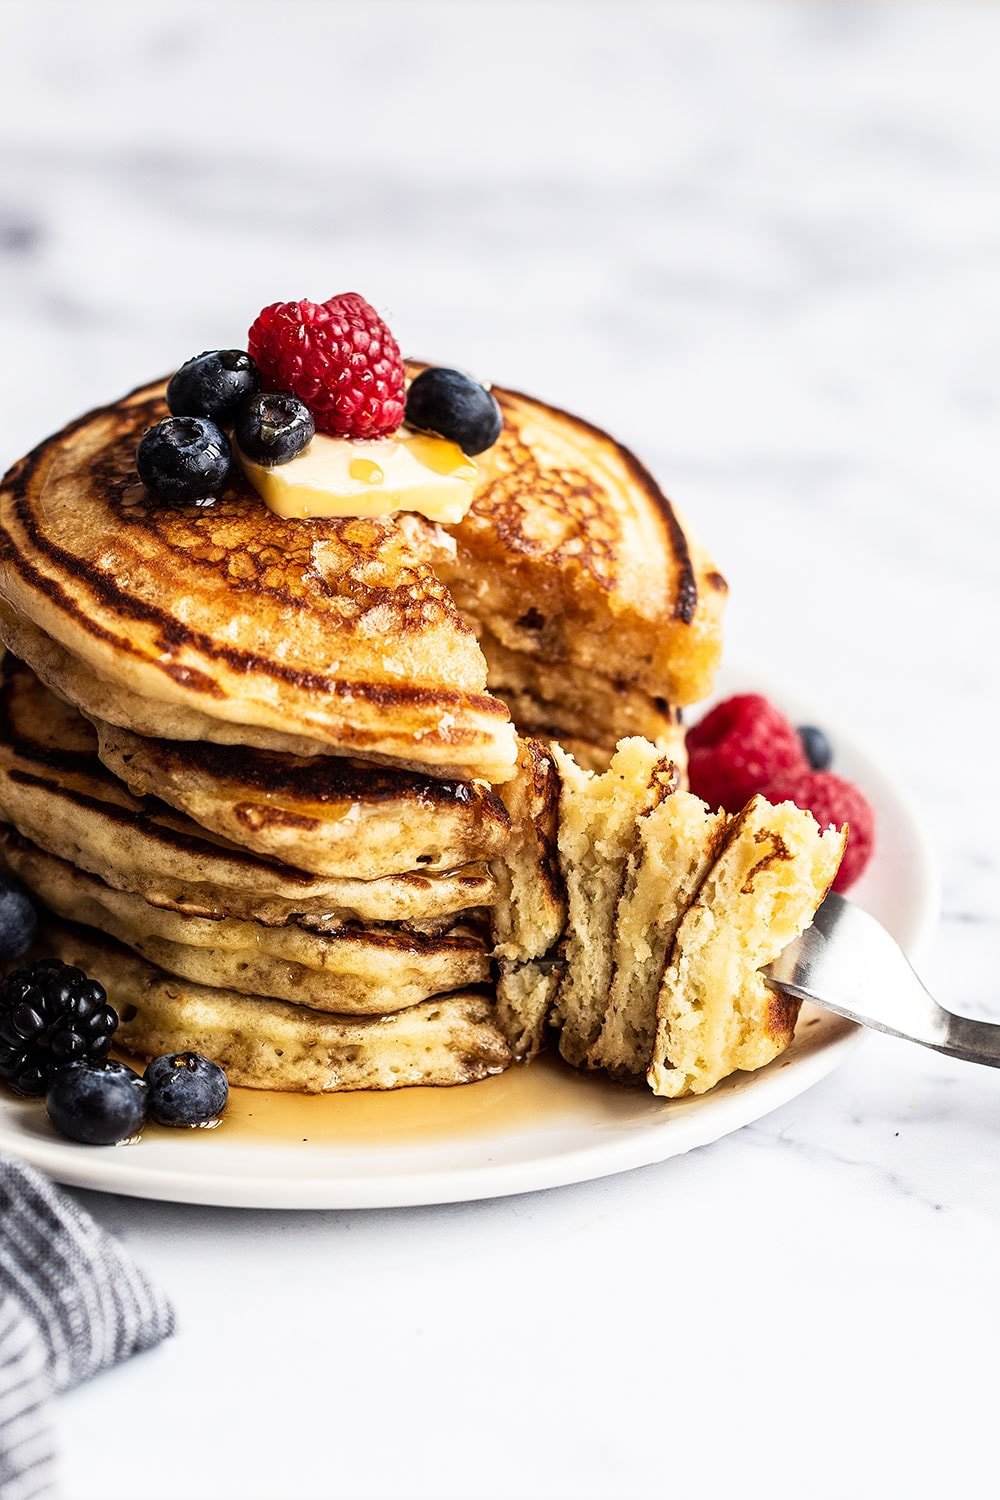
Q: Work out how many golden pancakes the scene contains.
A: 5